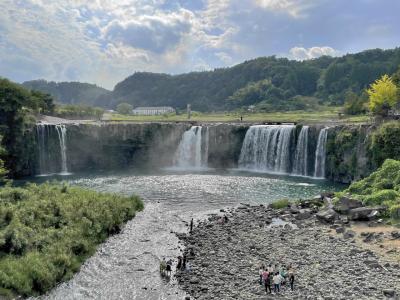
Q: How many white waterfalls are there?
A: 5